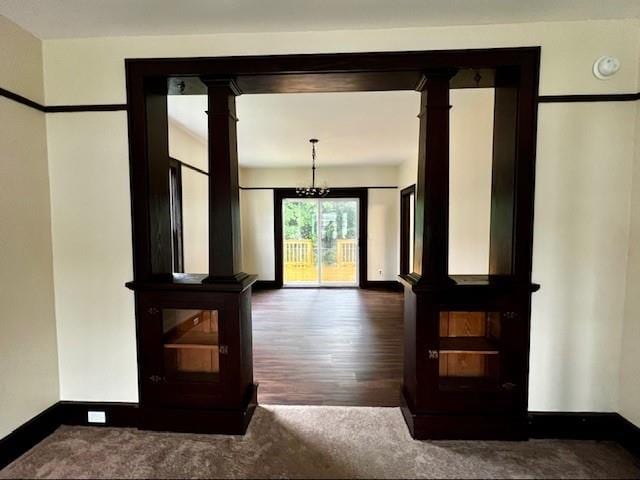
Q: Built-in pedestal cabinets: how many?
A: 2